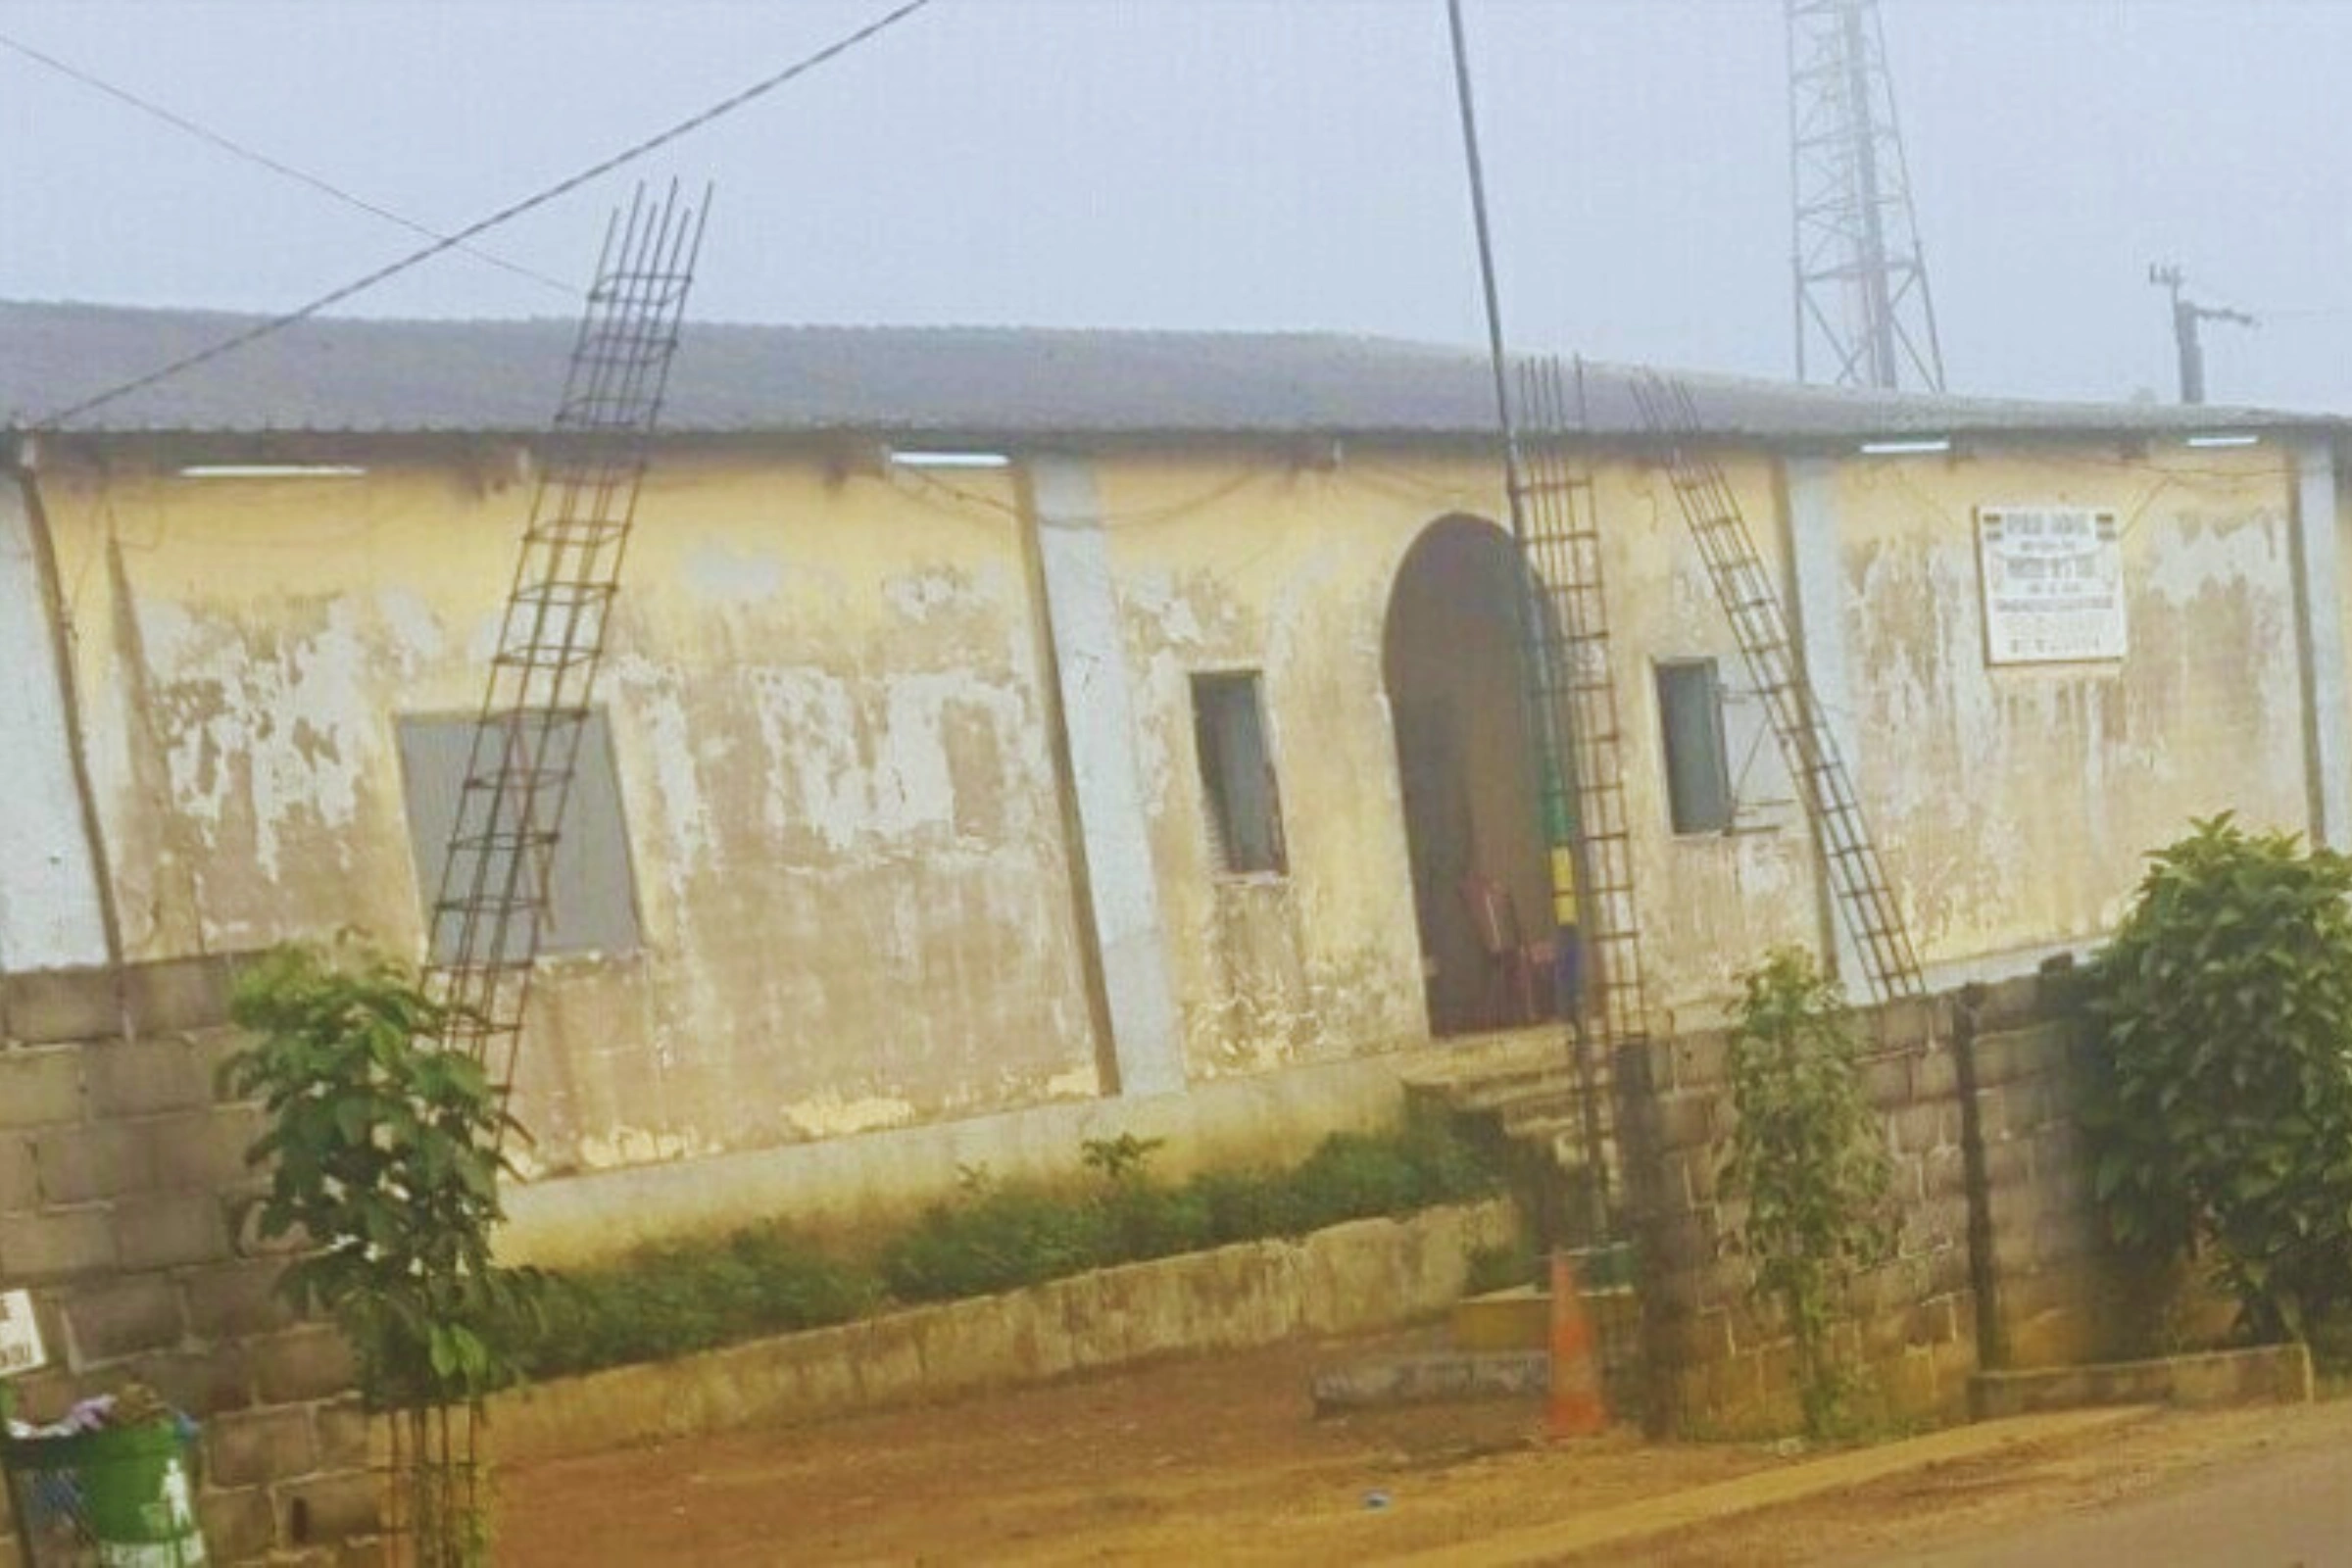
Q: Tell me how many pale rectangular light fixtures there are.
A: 4